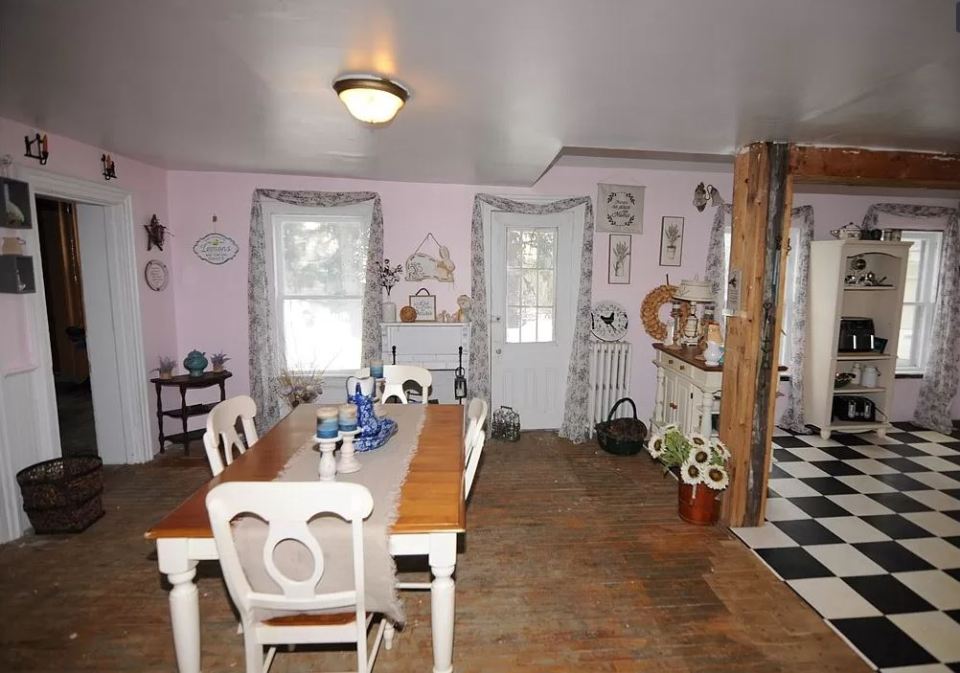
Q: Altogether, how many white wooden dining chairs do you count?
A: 4